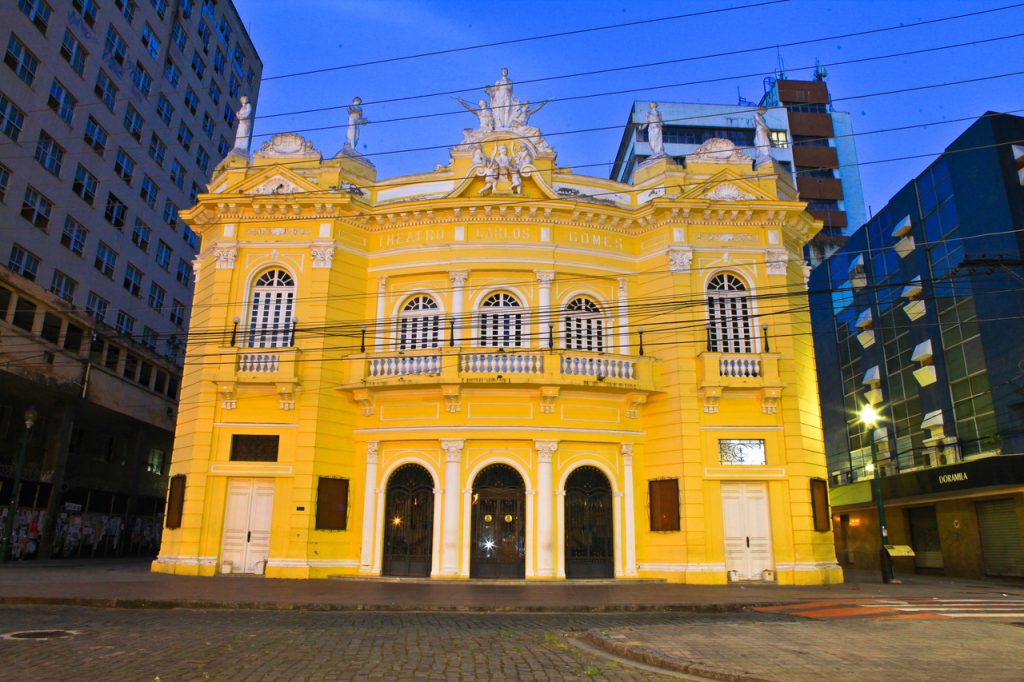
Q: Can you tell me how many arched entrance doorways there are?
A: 3